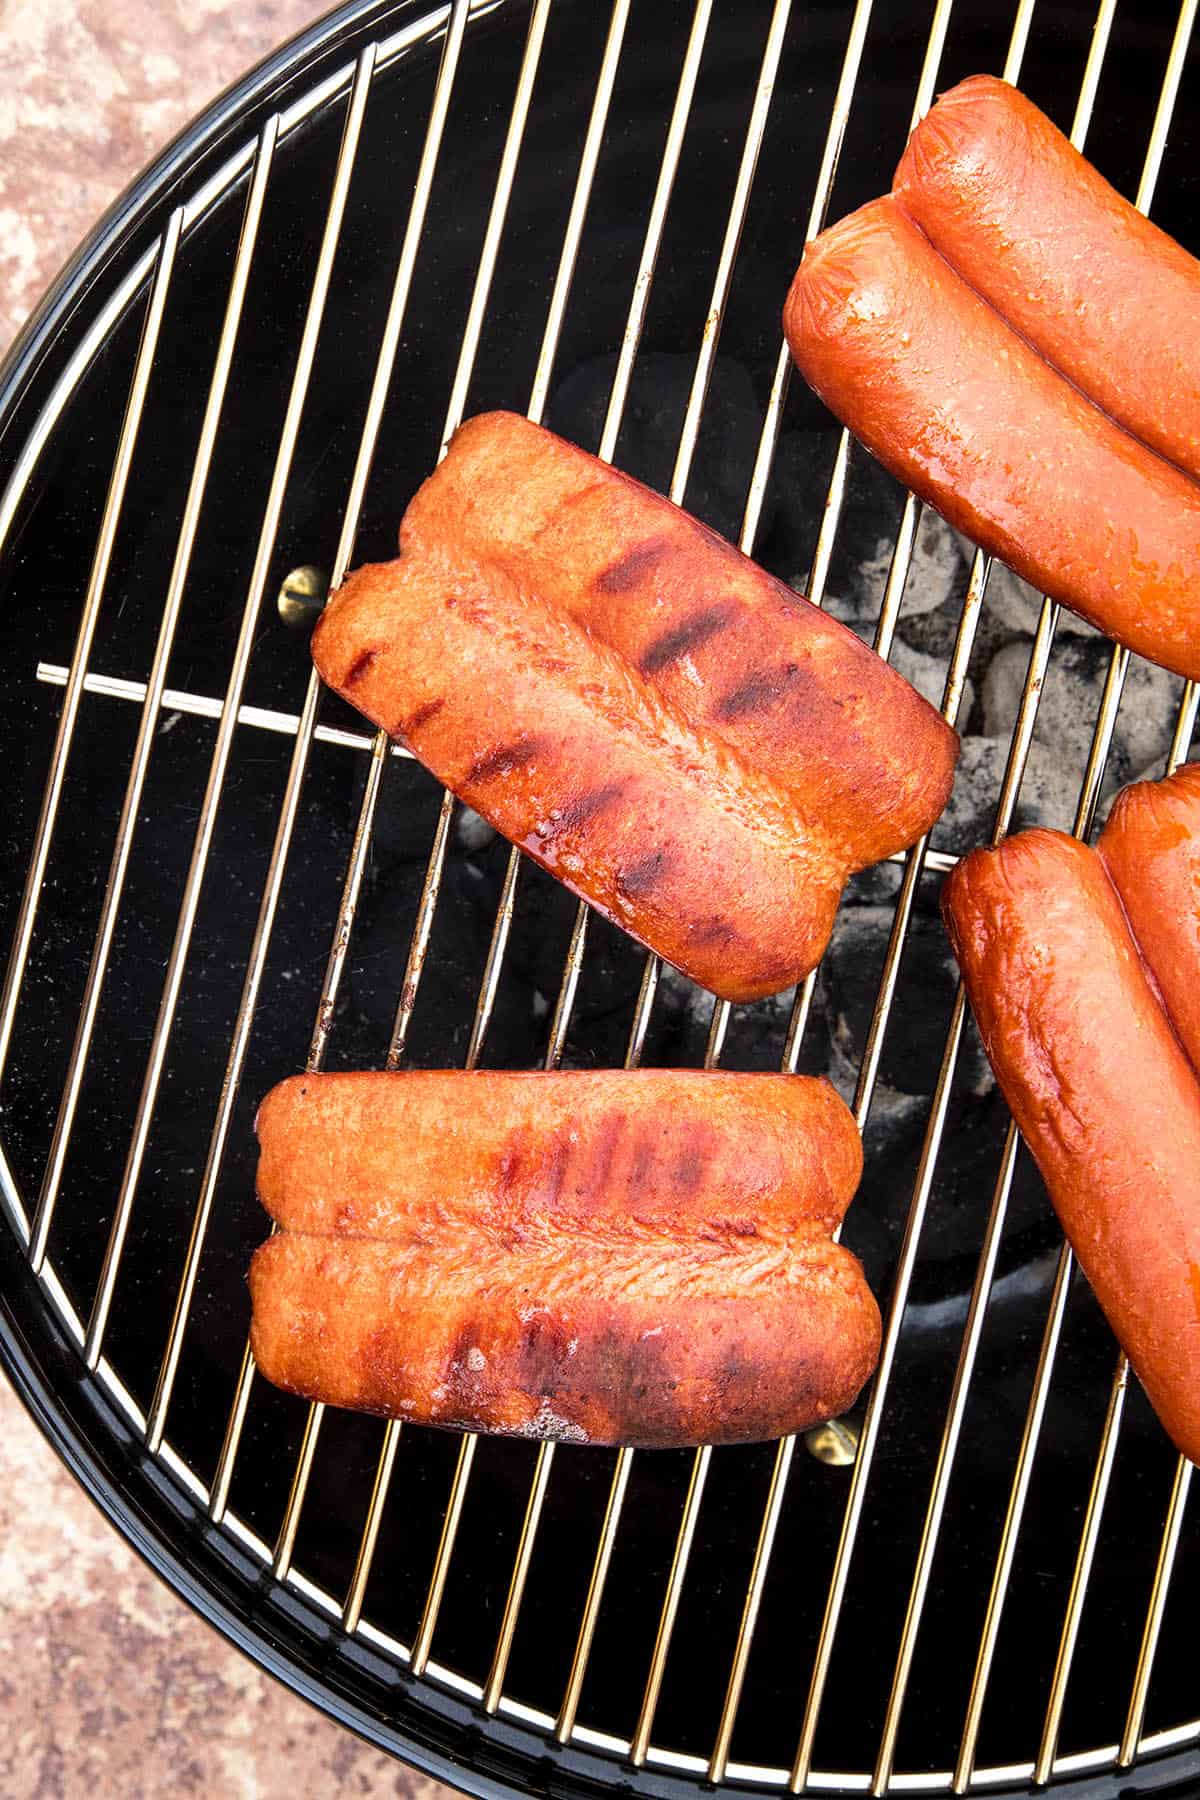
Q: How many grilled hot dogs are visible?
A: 2